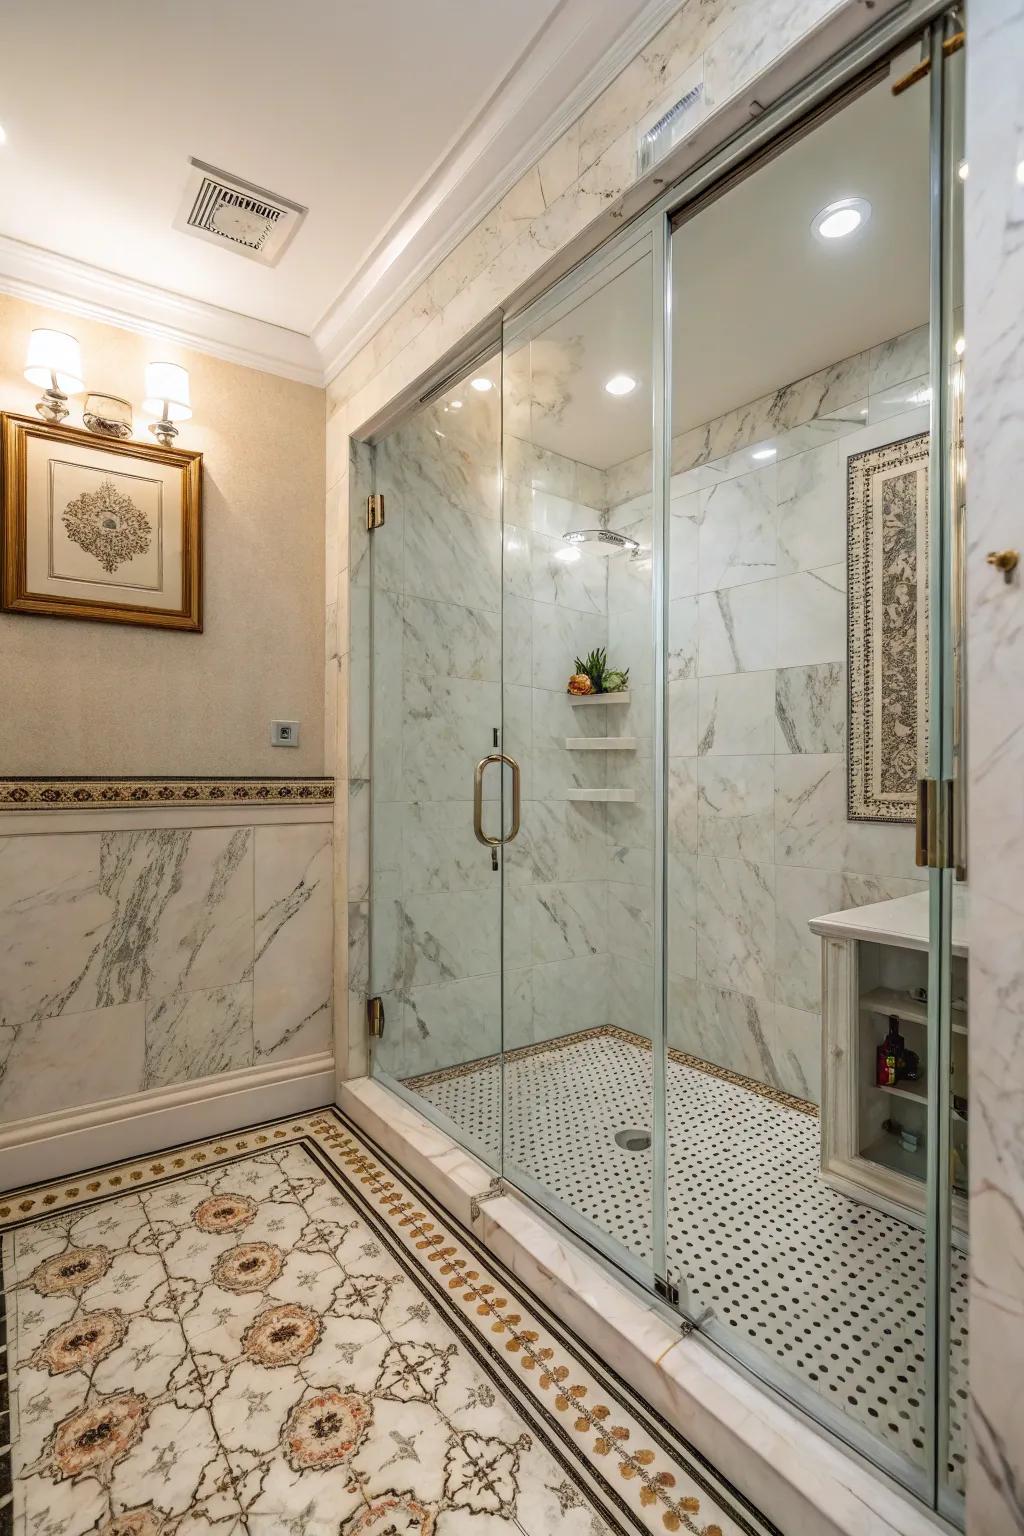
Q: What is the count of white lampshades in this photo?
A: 2